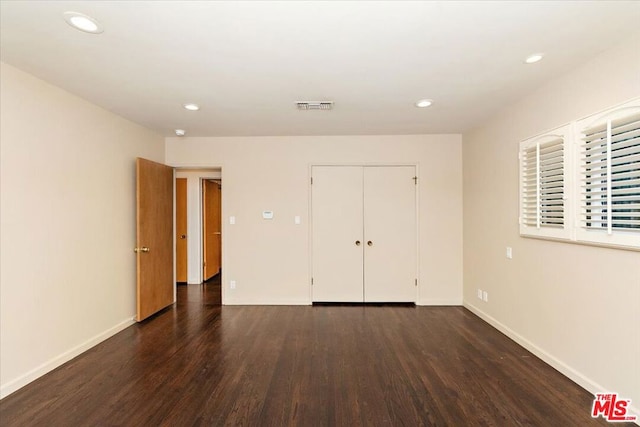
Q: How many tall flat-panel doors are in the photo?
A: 5